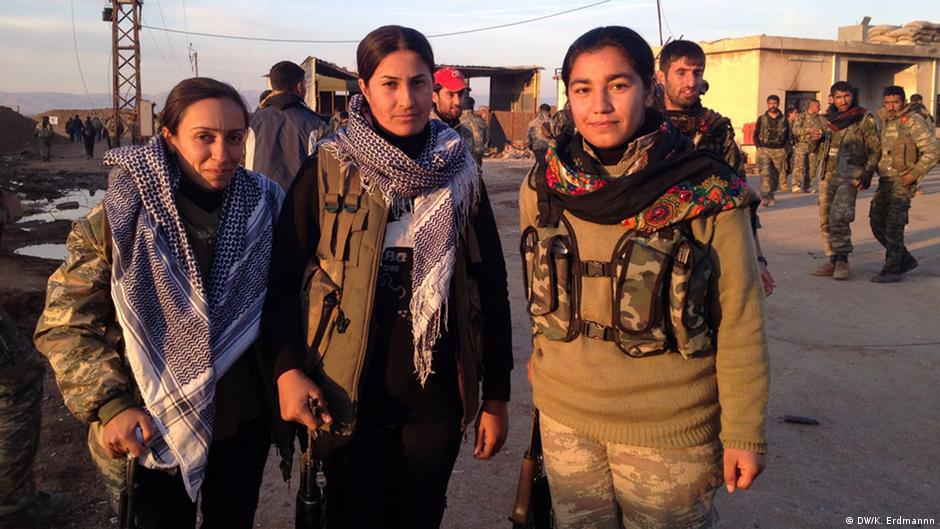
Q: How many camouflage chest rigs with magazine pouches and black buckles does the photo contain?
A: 1